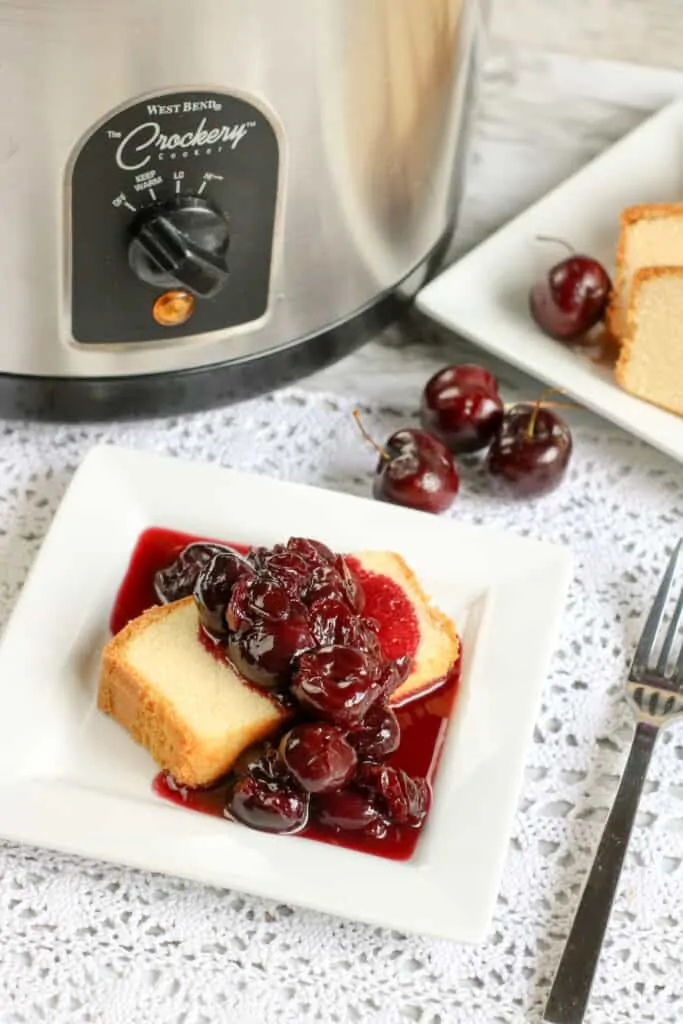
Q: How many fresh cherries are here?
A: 4